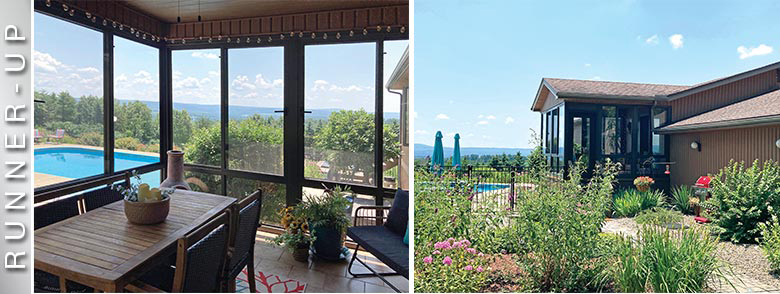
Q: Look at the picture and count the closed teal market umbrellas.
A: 2